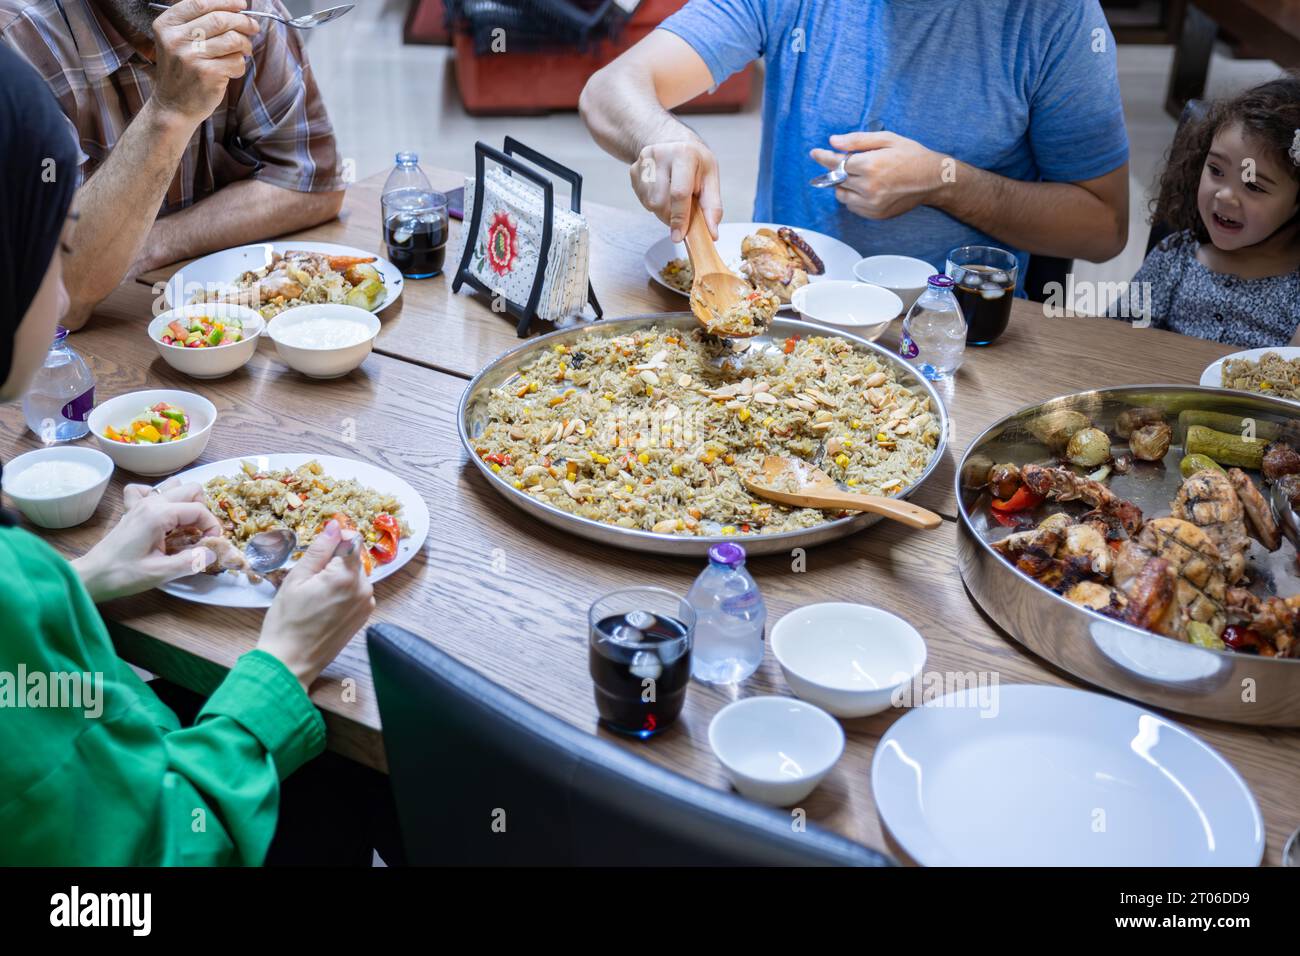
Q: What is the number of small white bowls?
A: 8